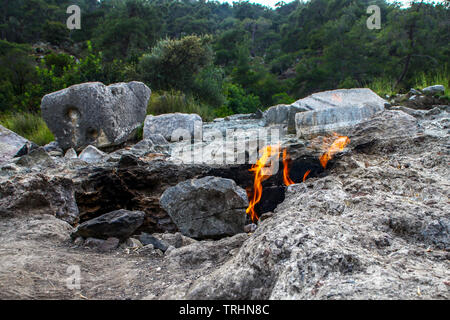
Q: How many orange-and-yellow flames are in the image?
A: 4